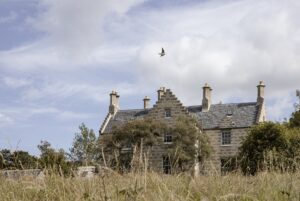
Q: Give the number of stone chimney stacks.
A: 5